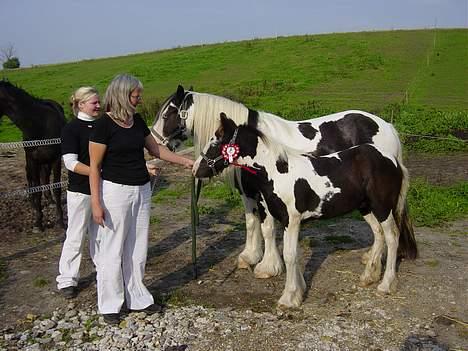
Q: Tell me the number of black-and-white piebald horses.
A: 2